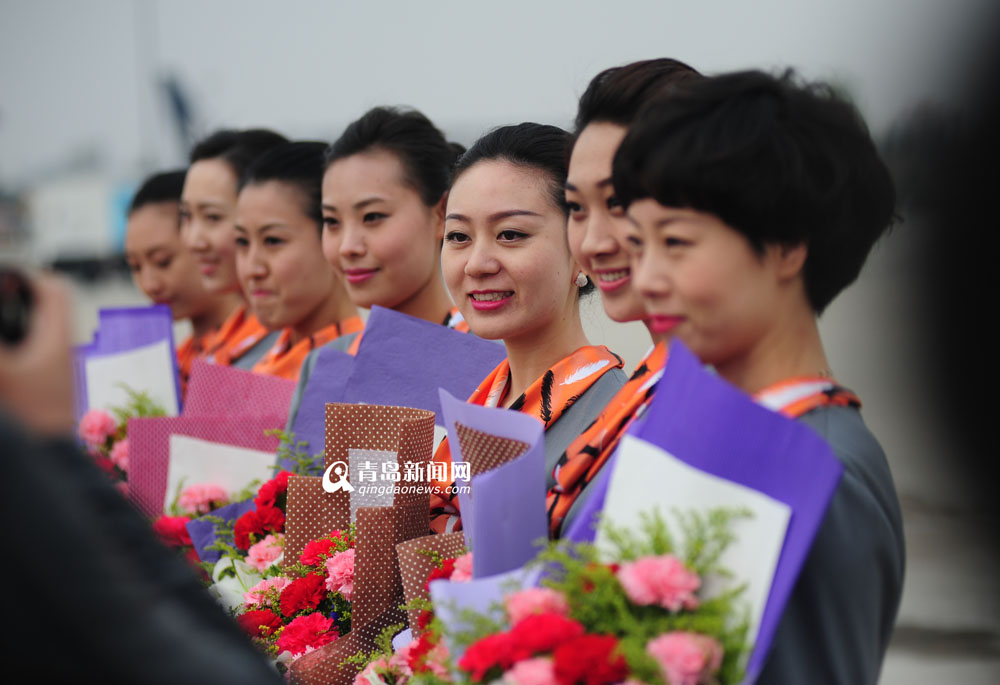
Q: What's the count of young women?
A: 7